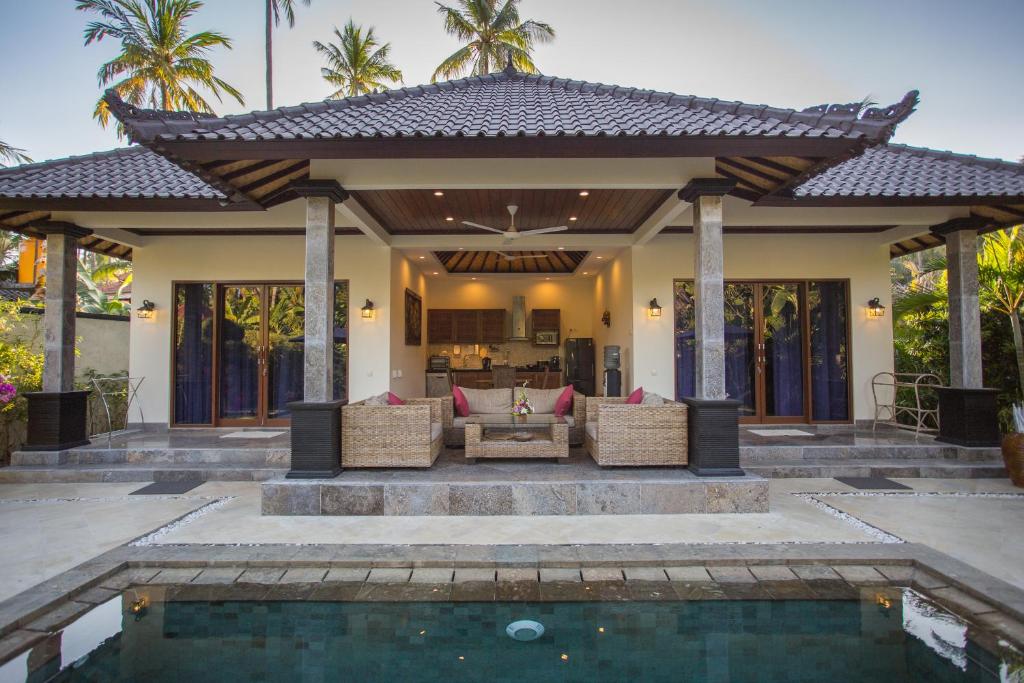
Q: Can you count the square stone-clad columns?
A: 4